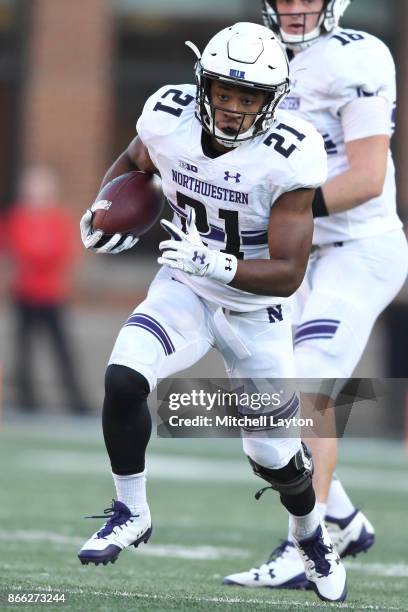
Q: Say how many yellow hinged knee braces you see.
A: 0